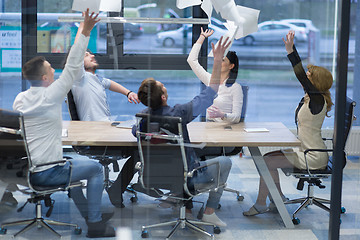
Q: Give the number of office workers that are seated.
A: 5